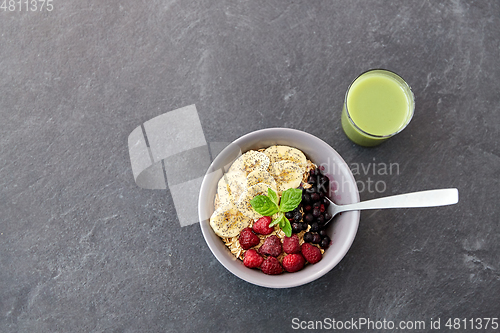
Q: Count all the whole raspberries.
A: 8